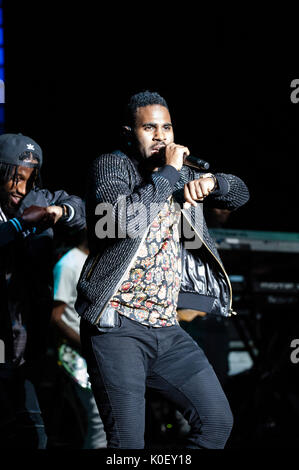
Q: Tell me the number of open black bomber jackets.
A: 1